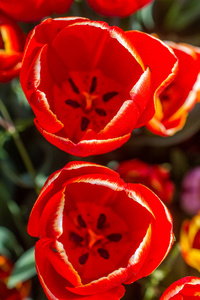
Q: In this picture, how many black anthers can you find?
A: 12